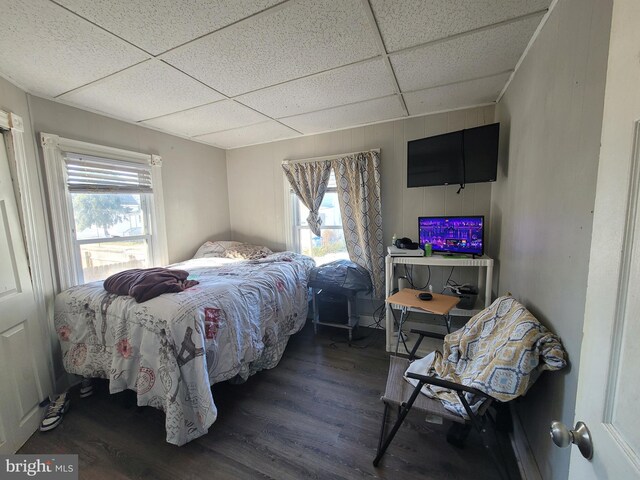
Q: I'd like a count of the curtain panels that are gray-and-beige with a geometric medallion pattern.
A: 2